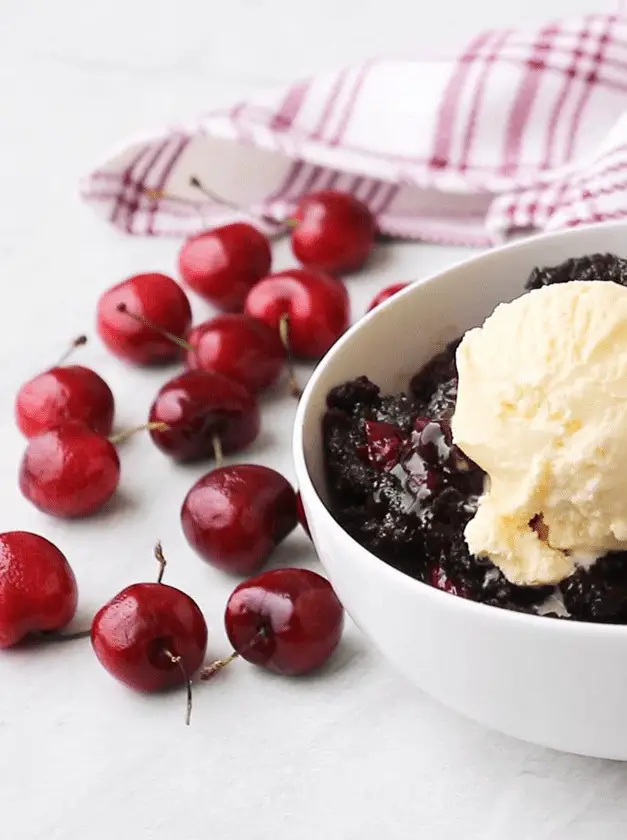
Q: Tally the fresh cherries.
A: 14